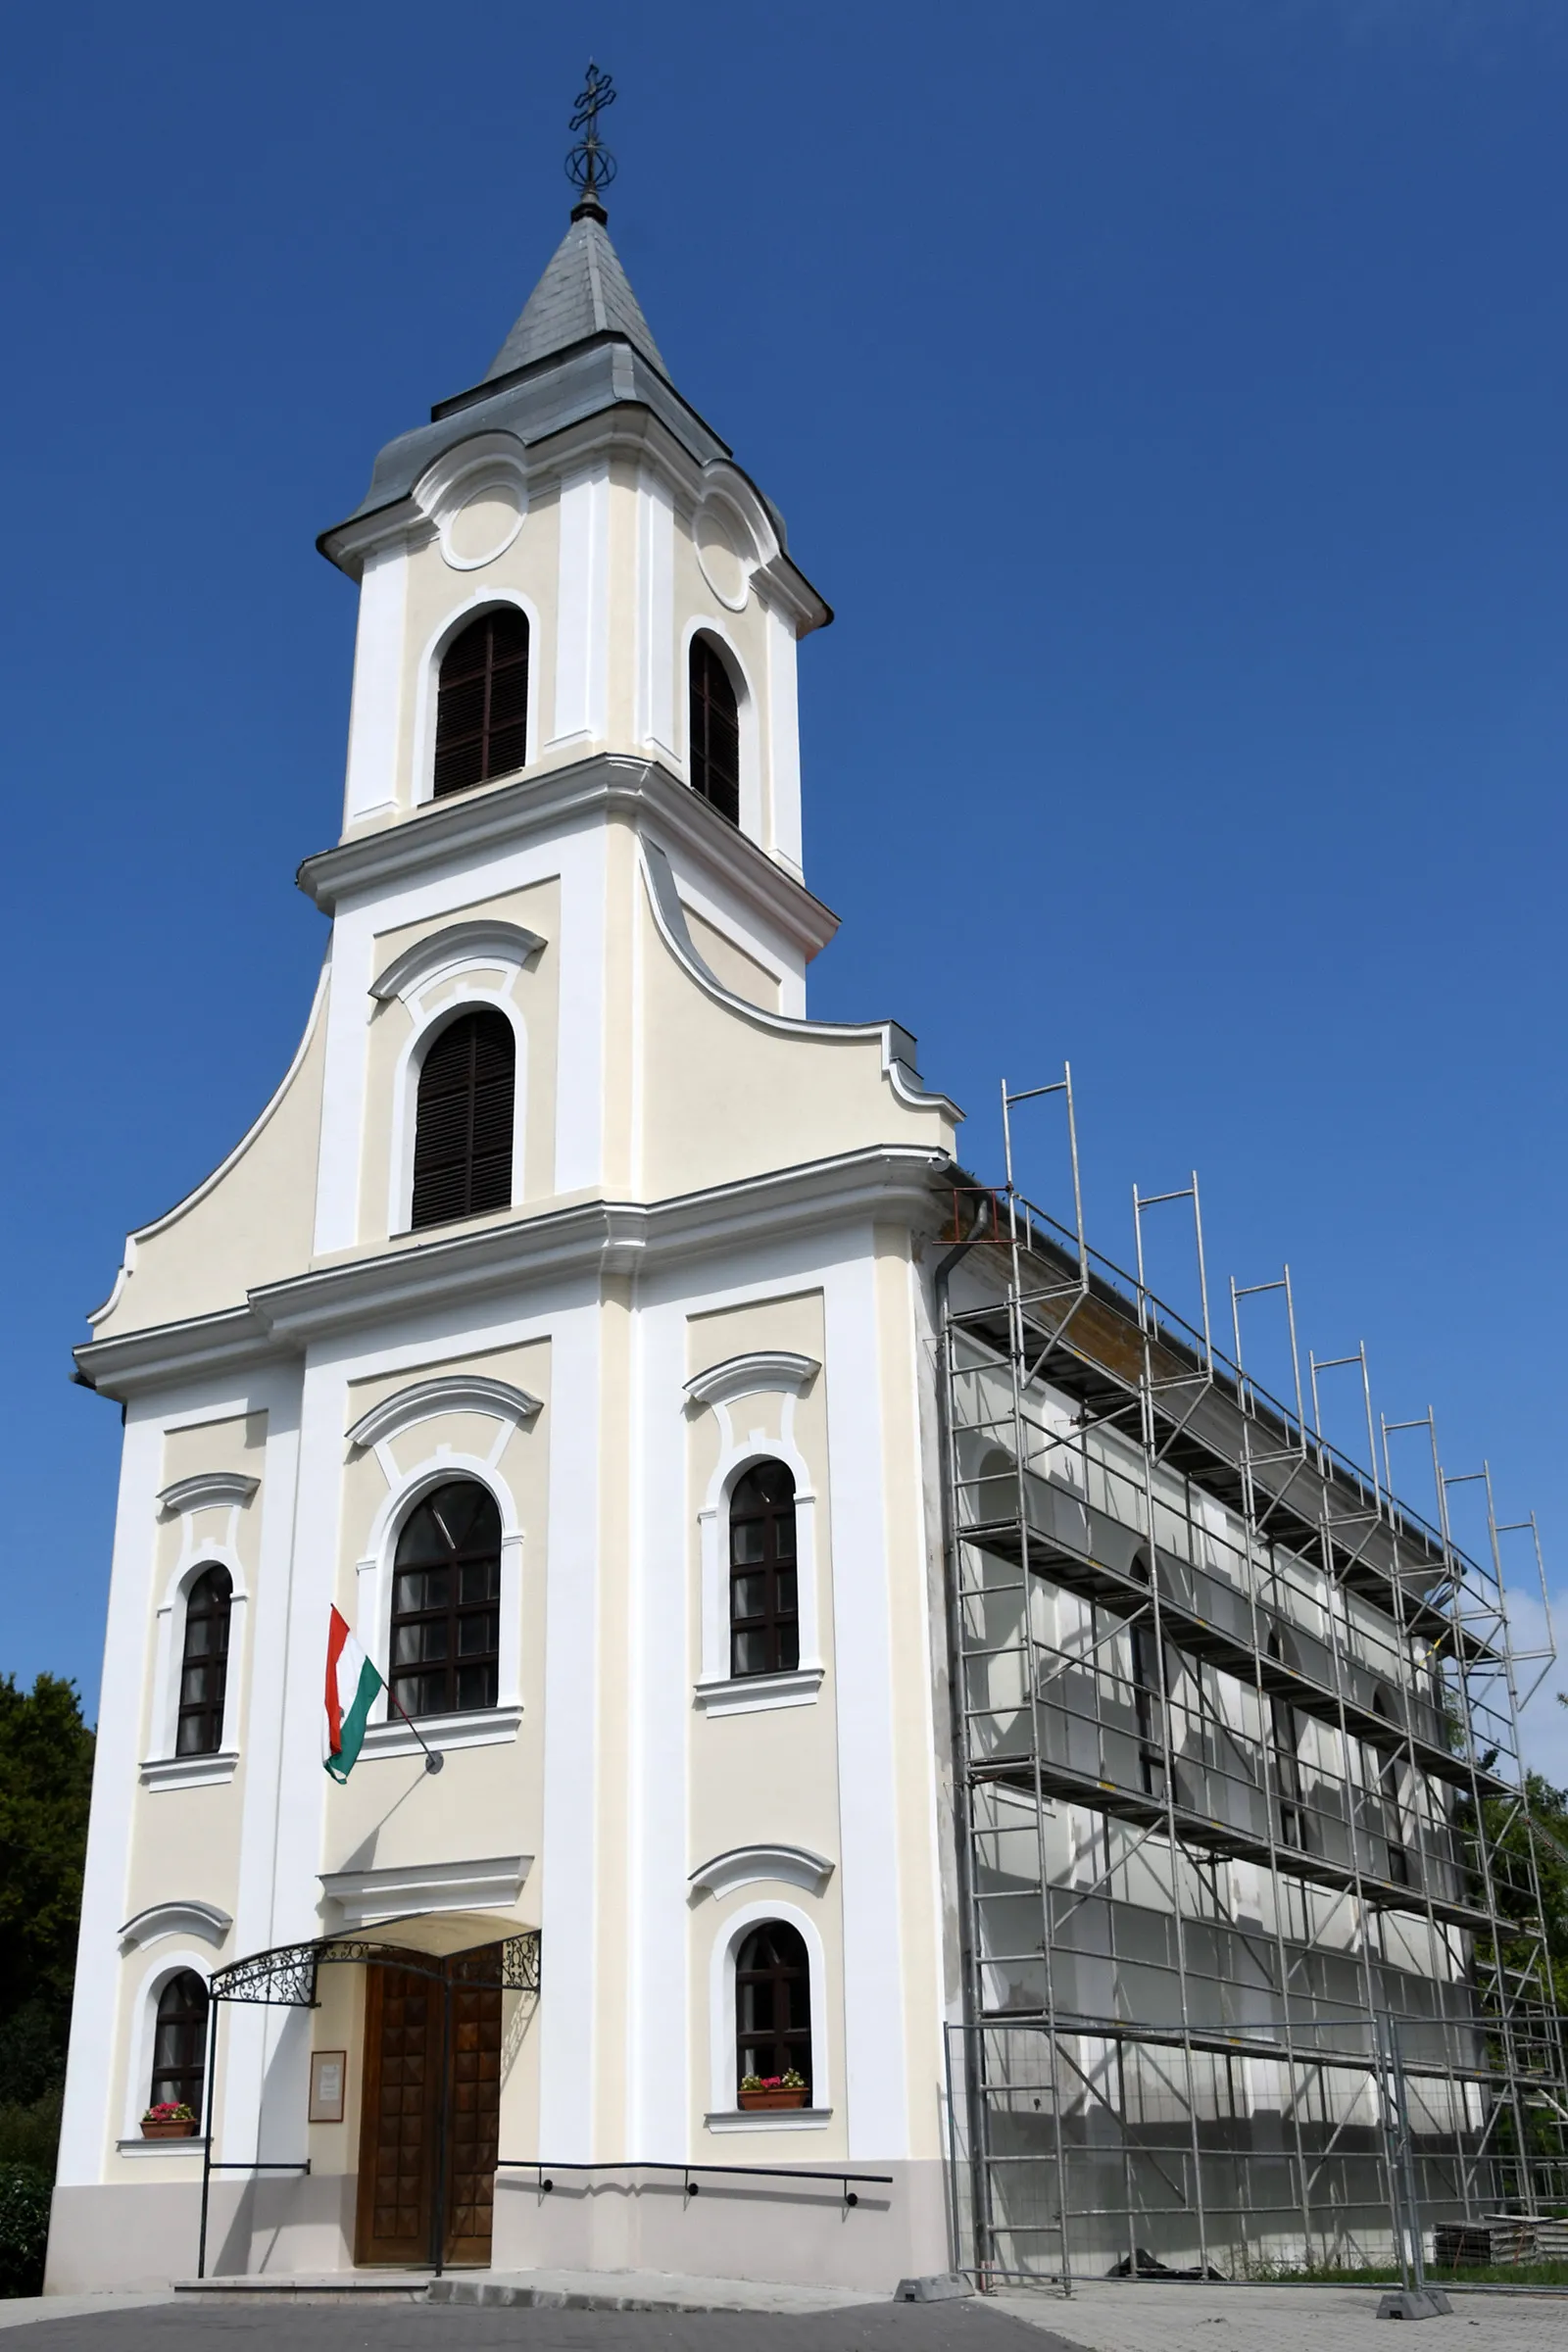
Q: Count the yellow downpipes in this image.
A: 0